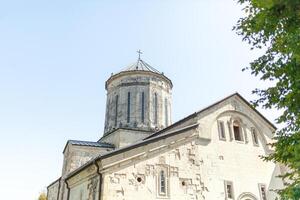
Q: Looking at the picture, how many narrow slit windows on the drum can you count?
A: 5